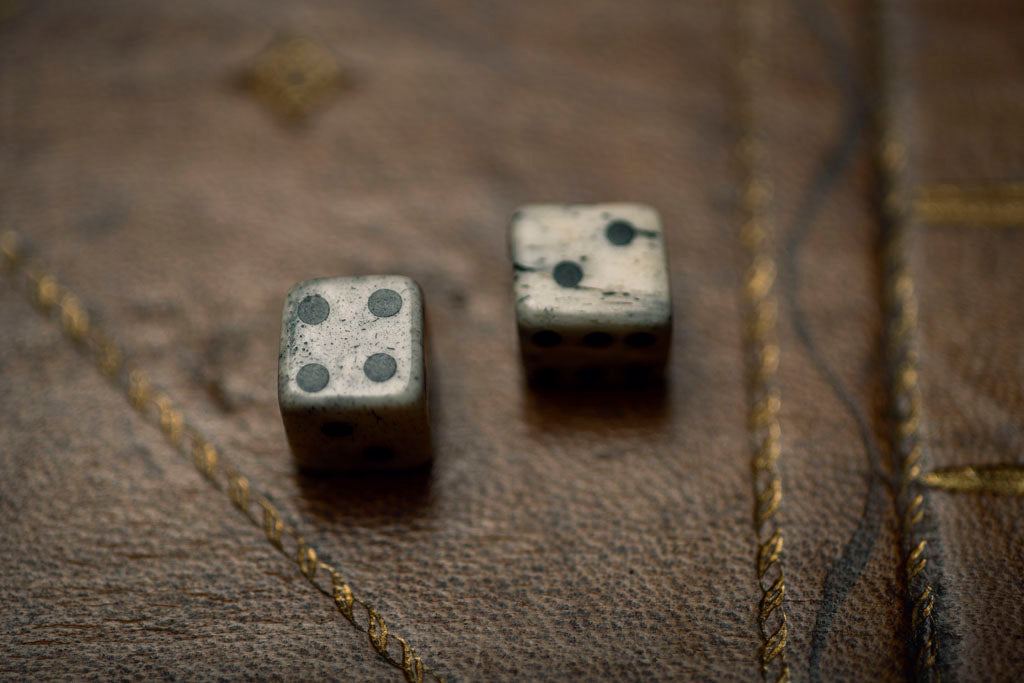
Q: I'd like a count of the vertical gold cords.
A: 2